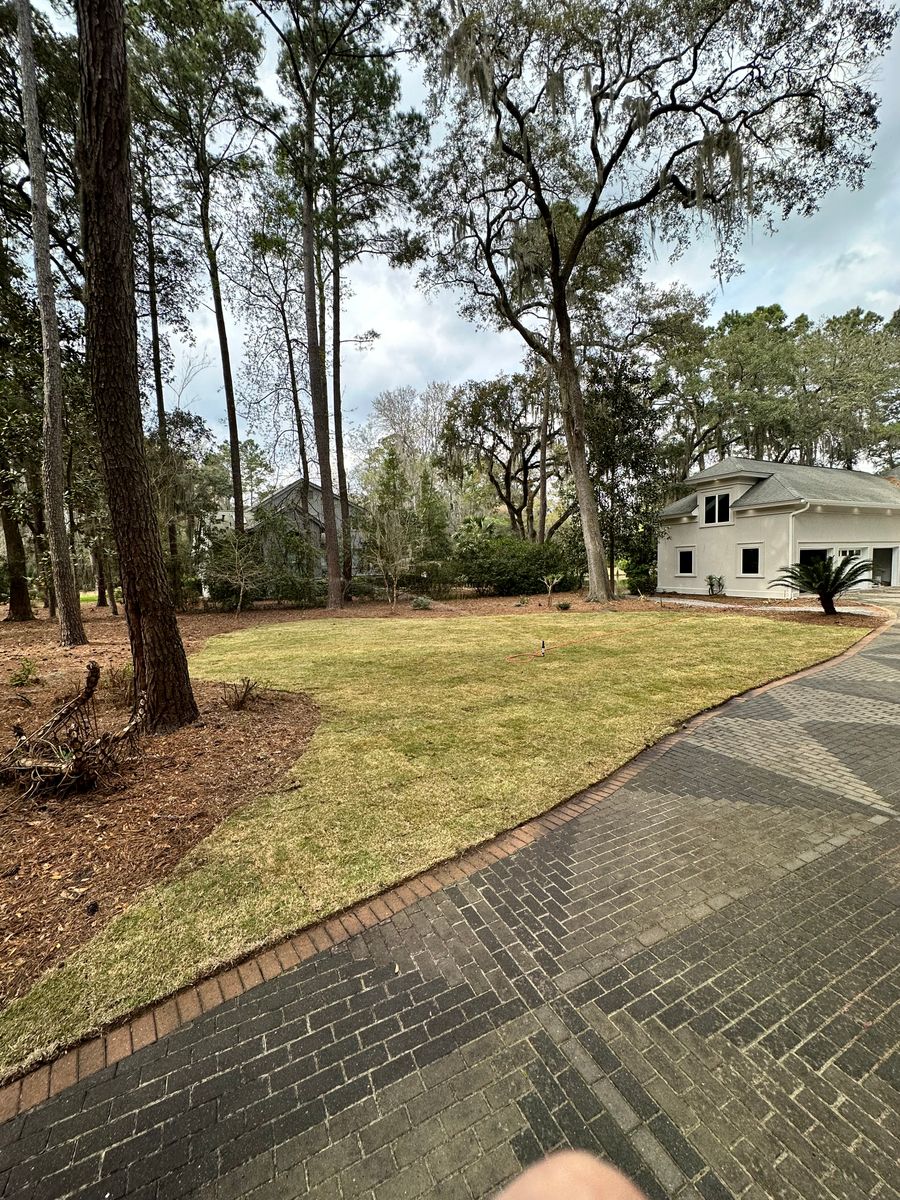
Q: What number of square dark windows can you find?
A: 3